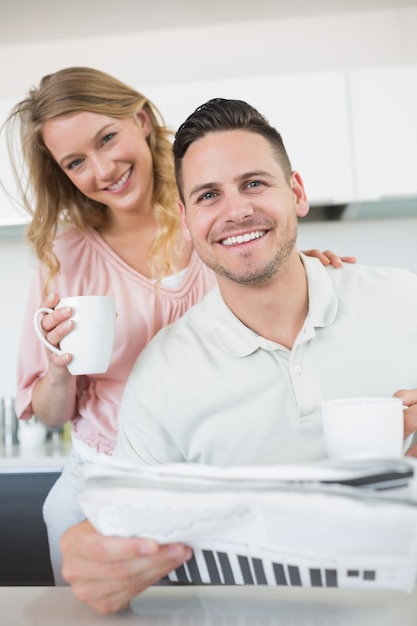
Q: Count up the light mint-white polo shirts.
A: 1